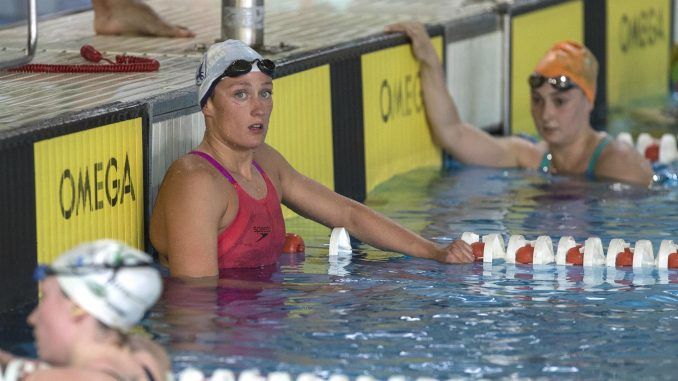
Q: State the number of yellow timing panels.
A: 5